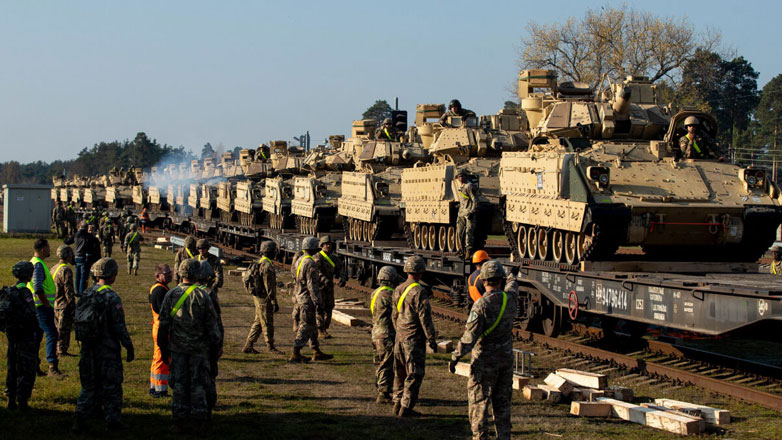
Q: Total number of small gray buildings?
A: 1